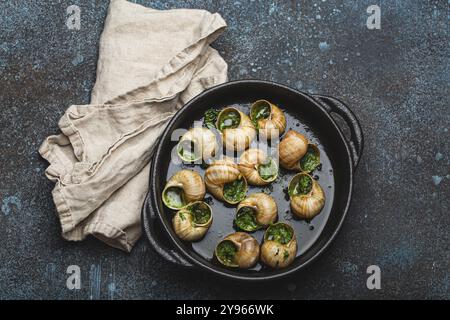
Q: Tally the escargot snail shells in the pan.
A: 12